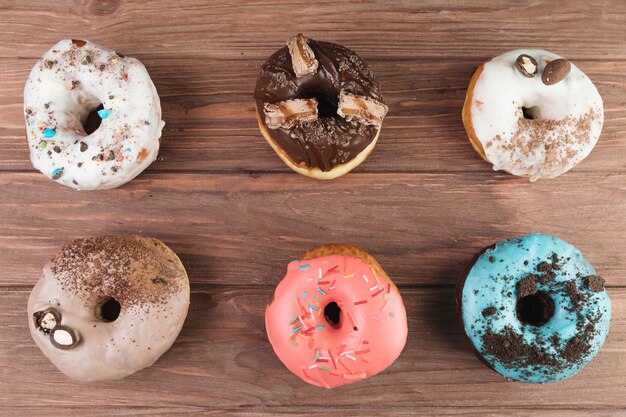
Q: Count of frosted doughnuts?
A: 6